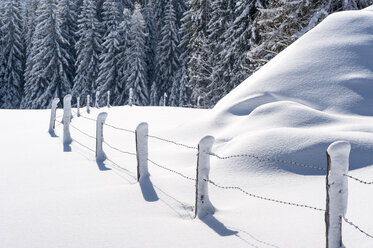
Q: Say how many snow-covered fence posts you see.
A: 13